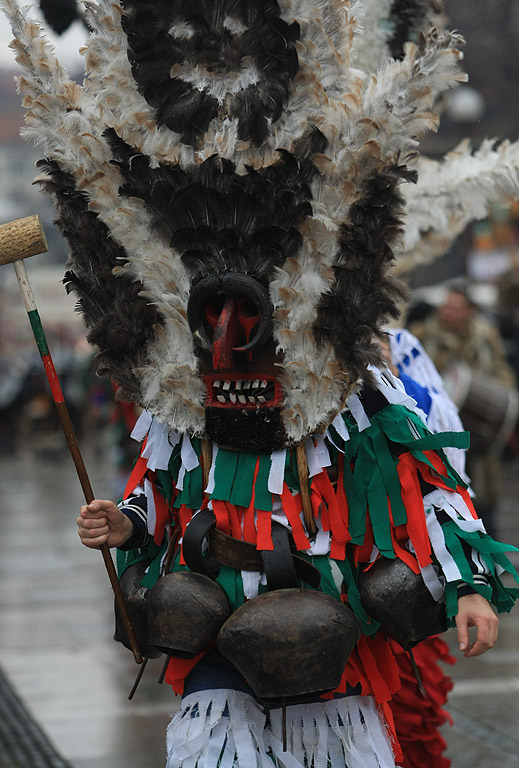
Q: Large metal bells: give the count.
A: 4